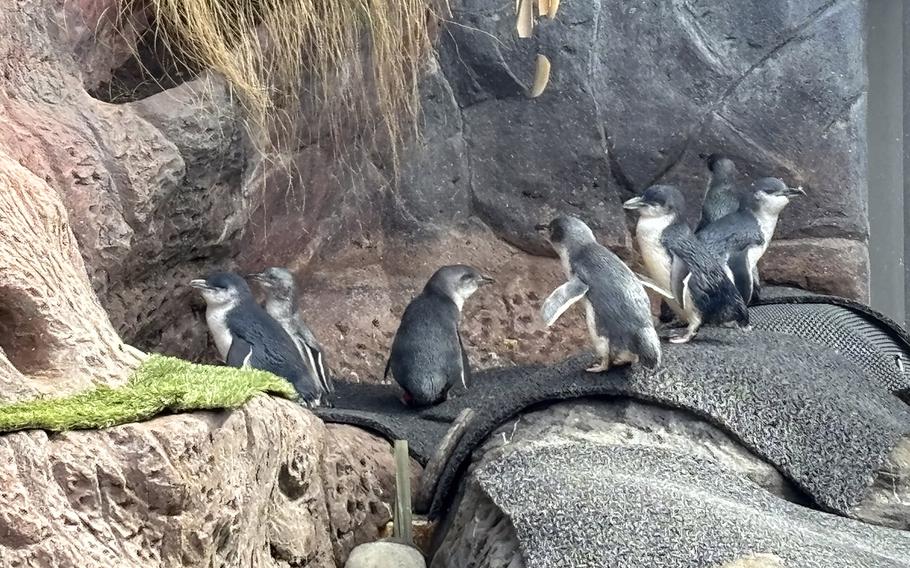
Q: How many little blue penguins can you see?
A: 7